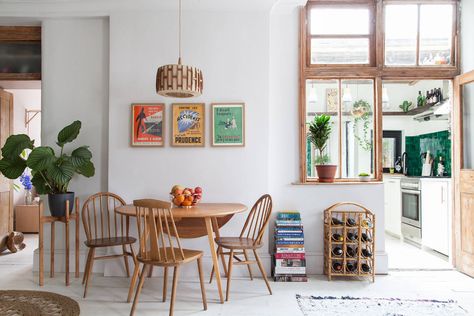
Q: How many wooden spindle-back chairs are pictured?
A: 3